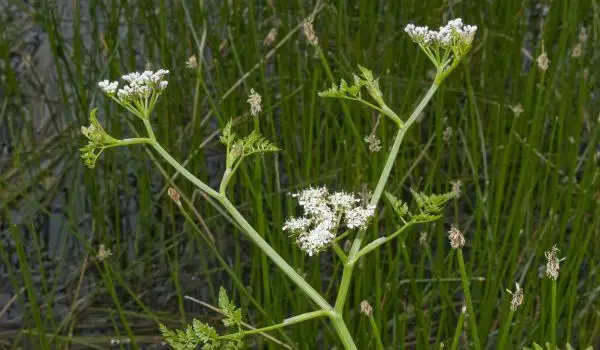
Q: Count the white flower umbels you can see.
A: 3